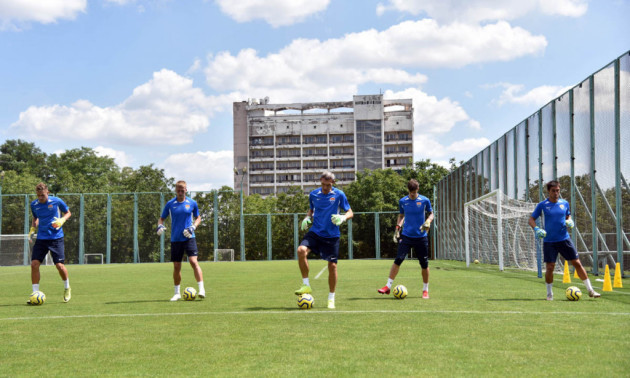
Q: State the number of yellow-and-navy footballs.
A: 5